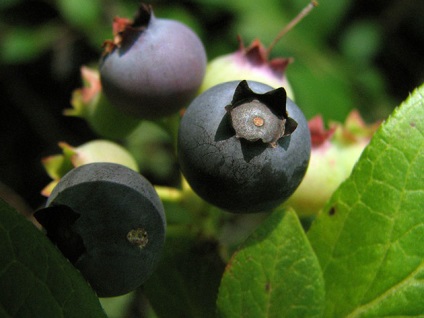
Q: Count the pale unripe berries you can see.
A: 4